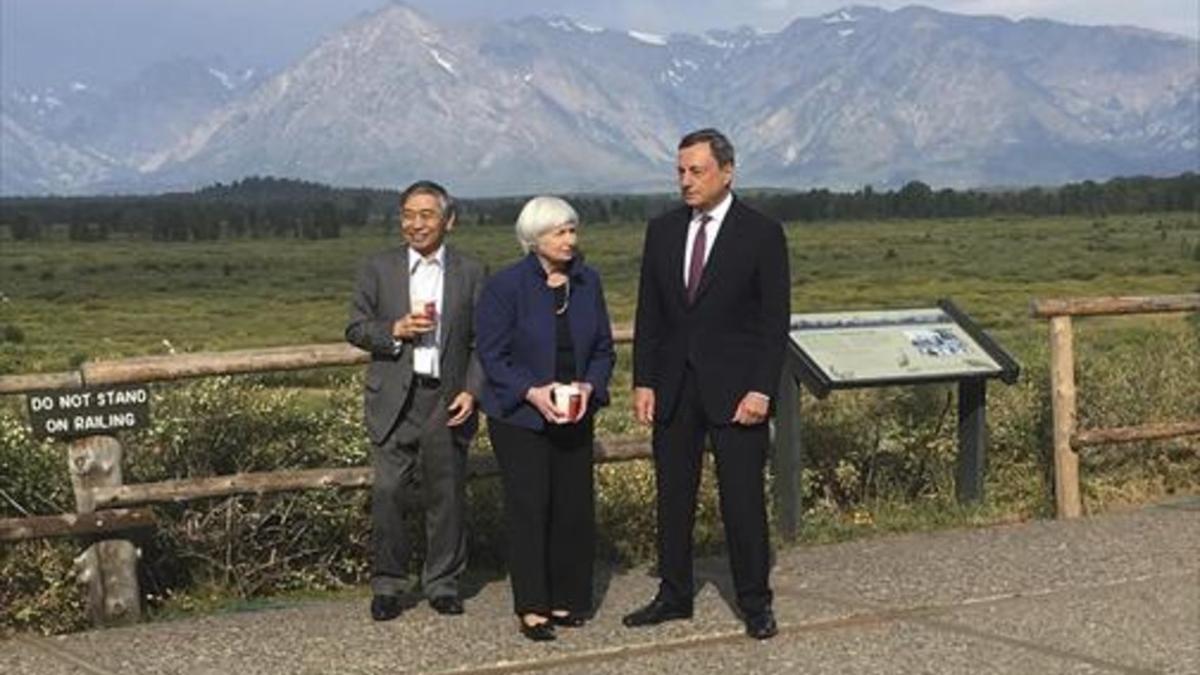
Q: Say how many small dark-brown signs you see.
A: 1